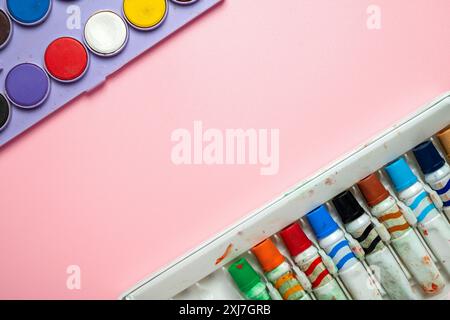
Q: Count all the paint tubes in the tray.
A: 9